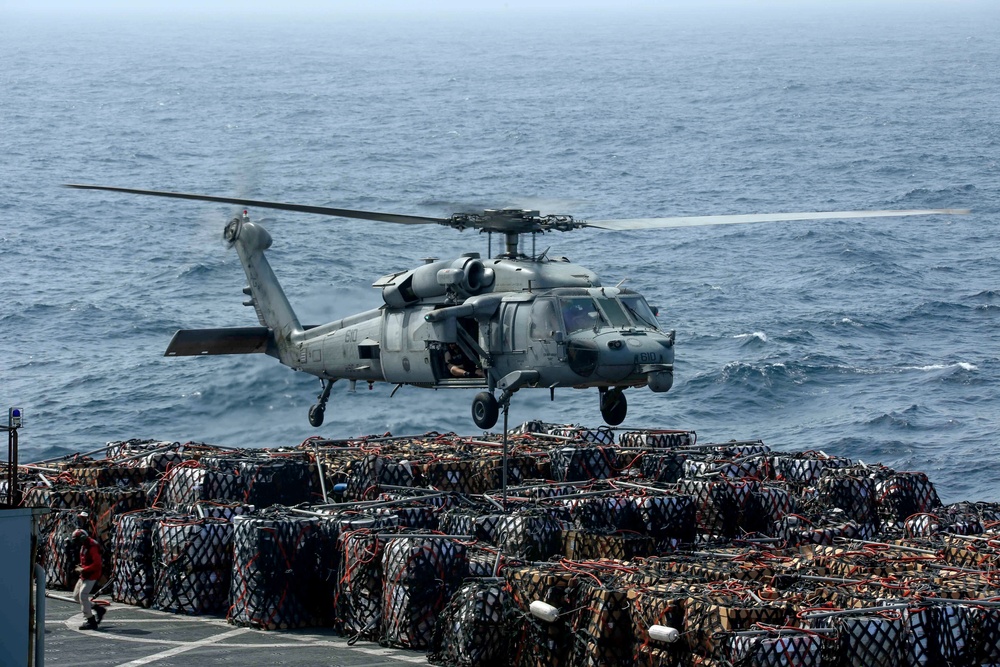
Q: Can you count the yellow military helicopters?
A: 0